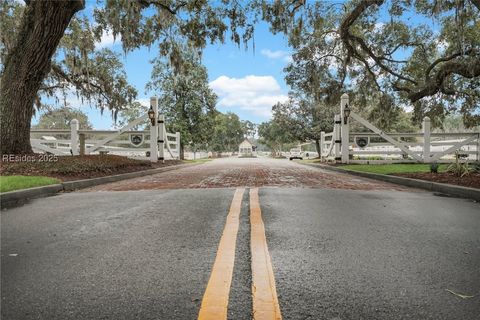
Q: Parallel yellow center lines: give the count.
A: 2